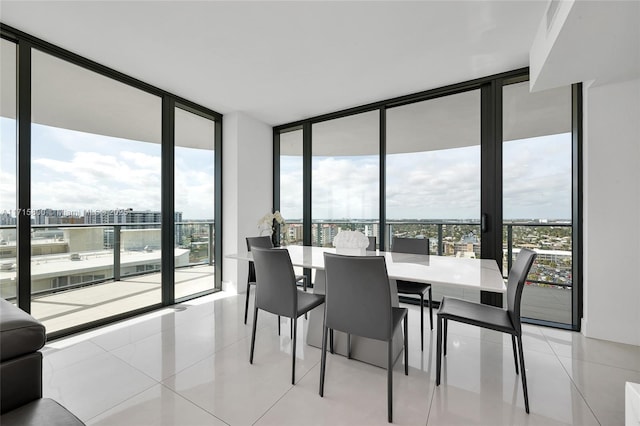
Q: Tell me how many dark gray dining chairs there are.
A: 6